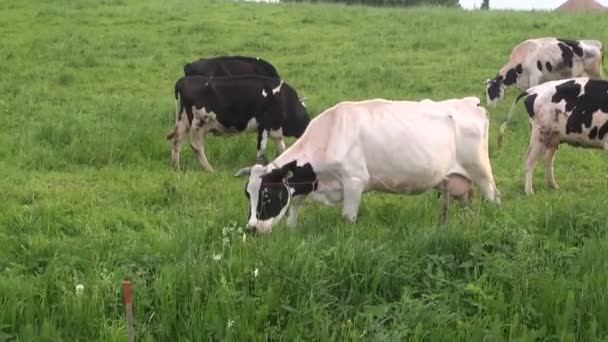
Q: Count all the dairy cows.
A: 5